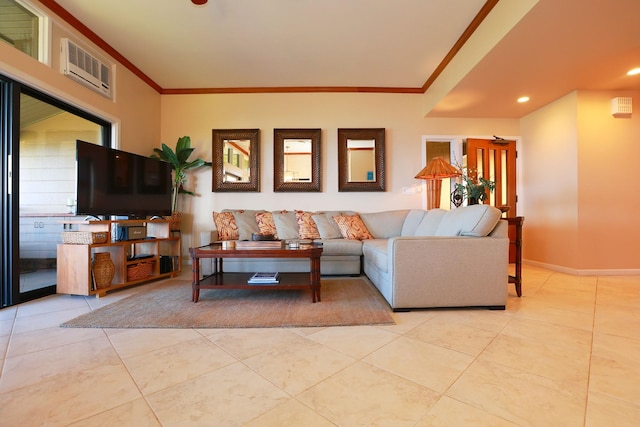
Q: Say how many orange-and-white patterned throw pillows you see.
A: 4